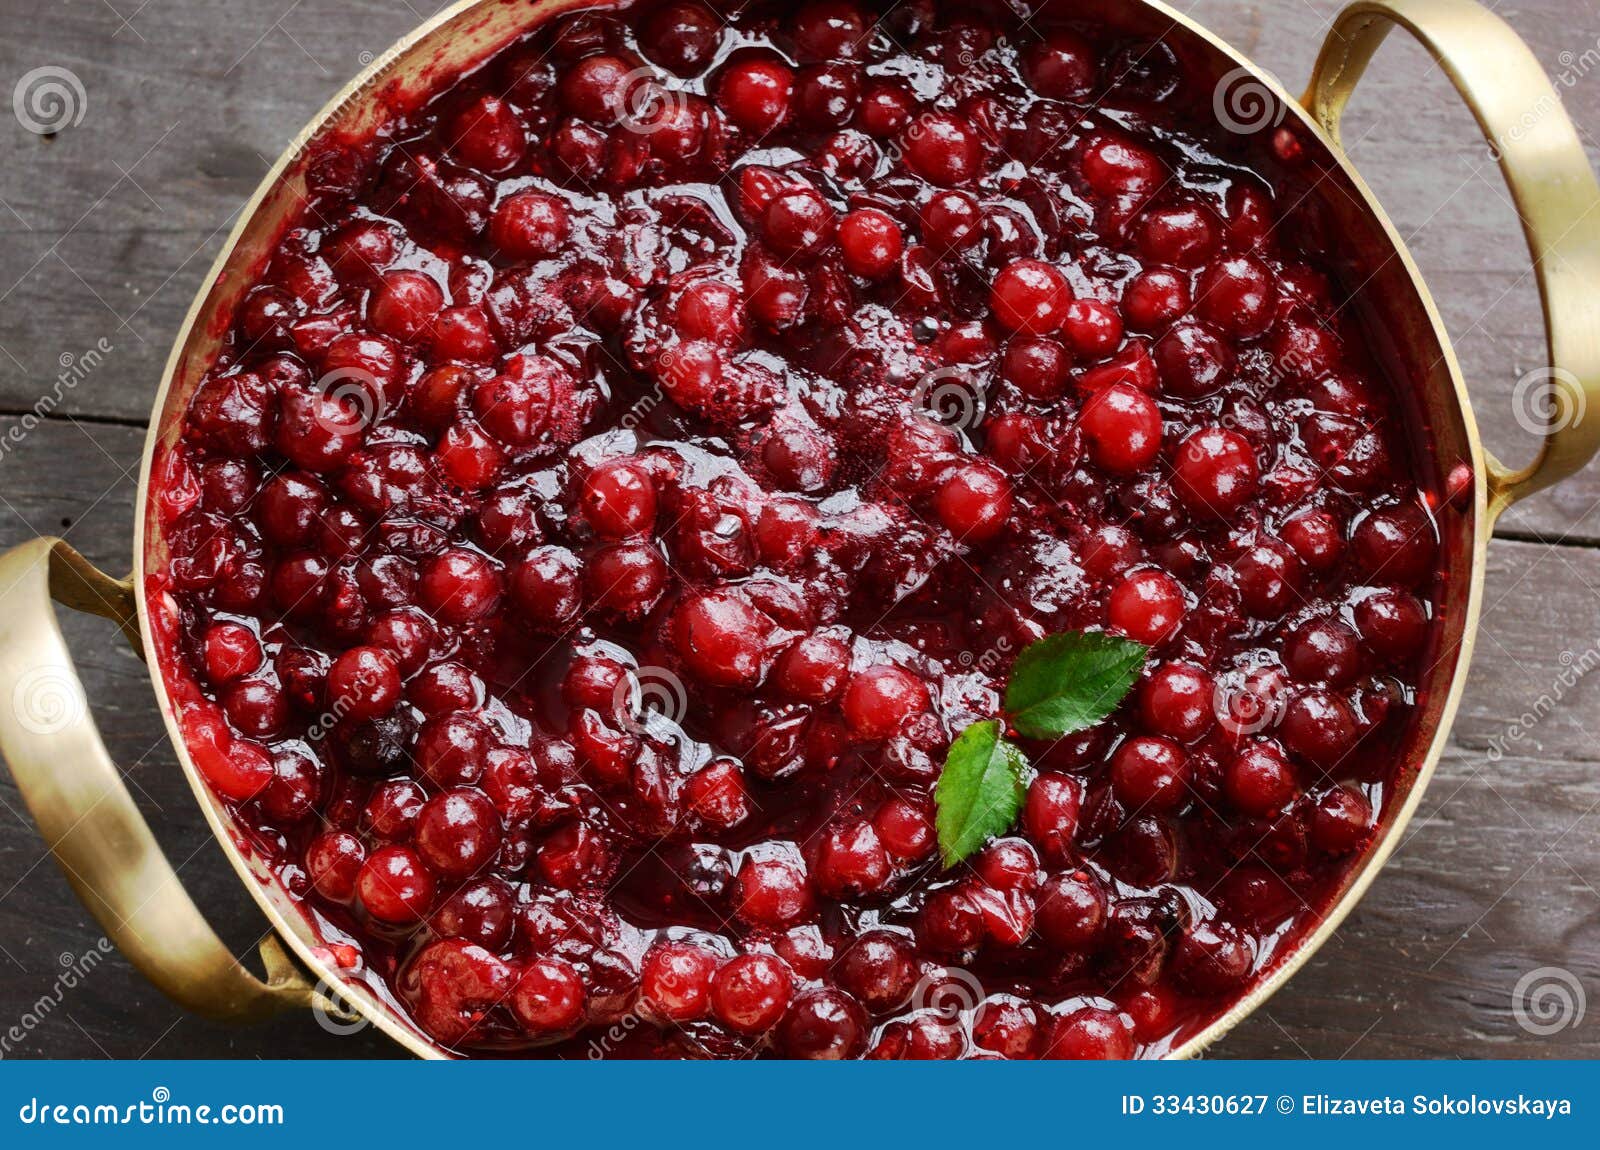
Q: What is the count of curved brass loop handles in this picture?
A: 2